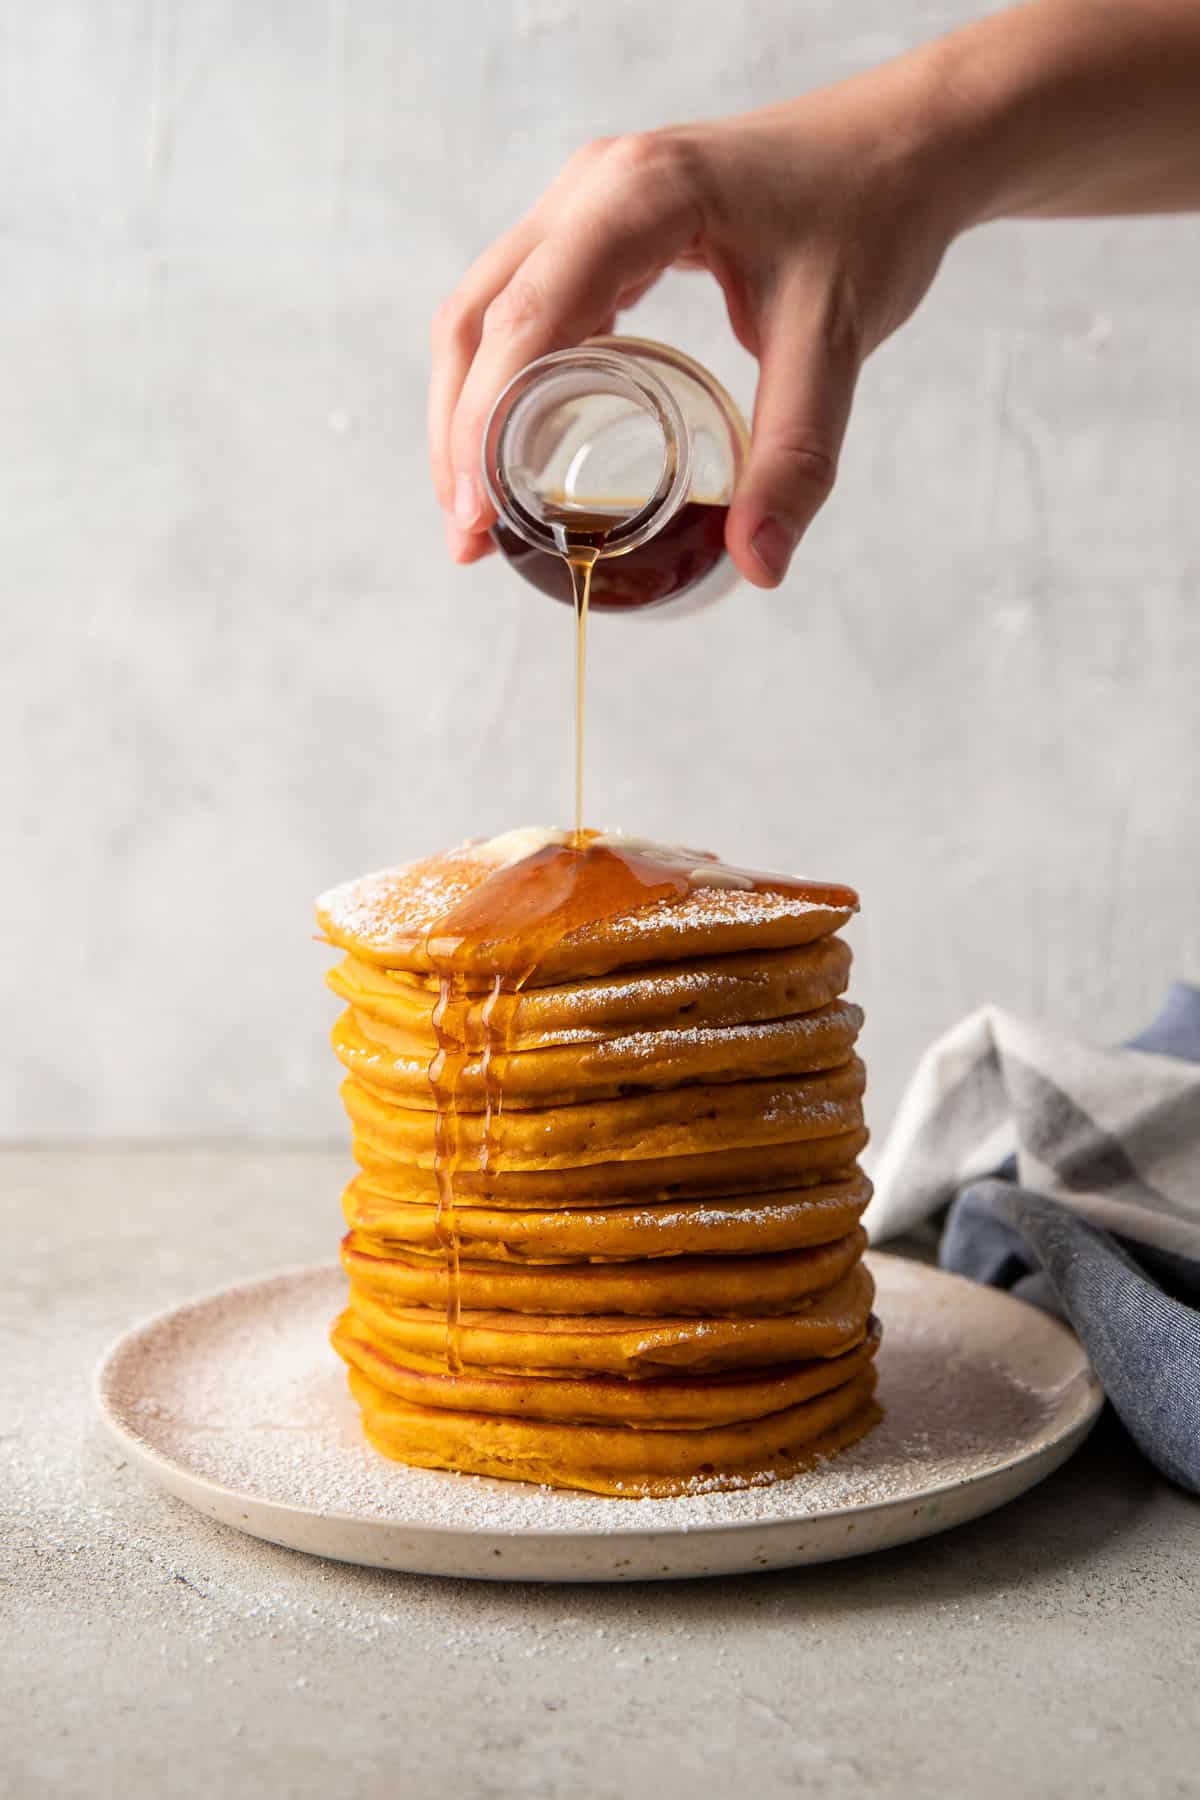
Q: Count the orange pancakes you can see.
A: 10